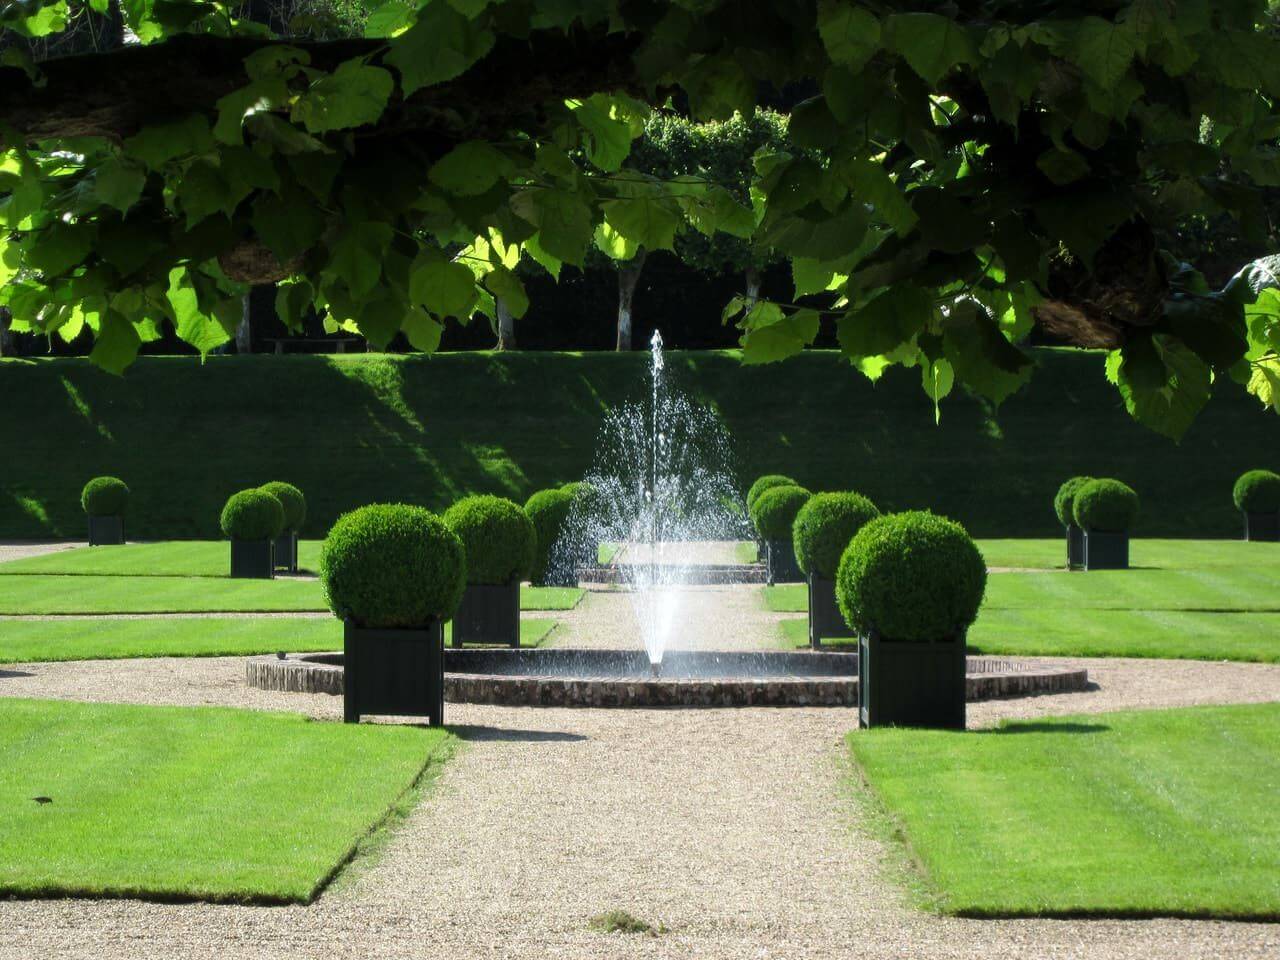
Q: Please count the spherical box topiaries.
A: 14